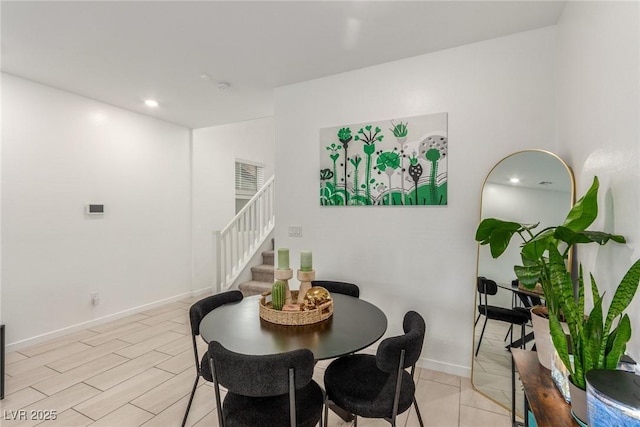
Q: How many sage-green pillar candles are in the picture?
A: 2